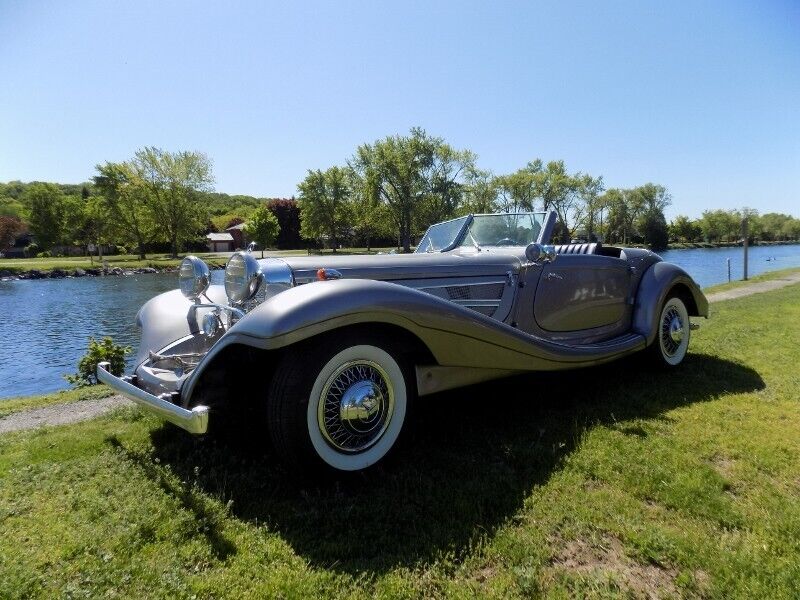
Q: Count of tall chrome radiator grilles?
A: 1